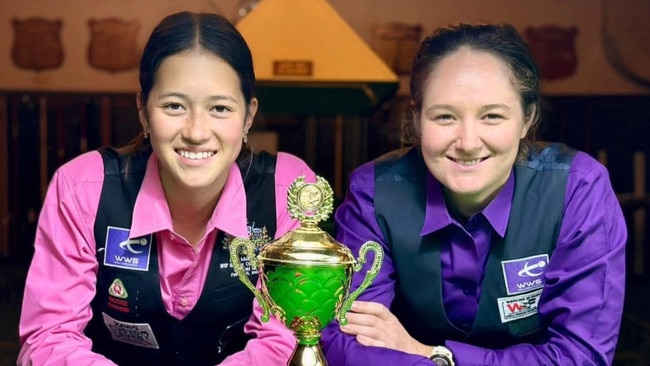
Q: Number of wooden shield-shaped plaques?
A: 4